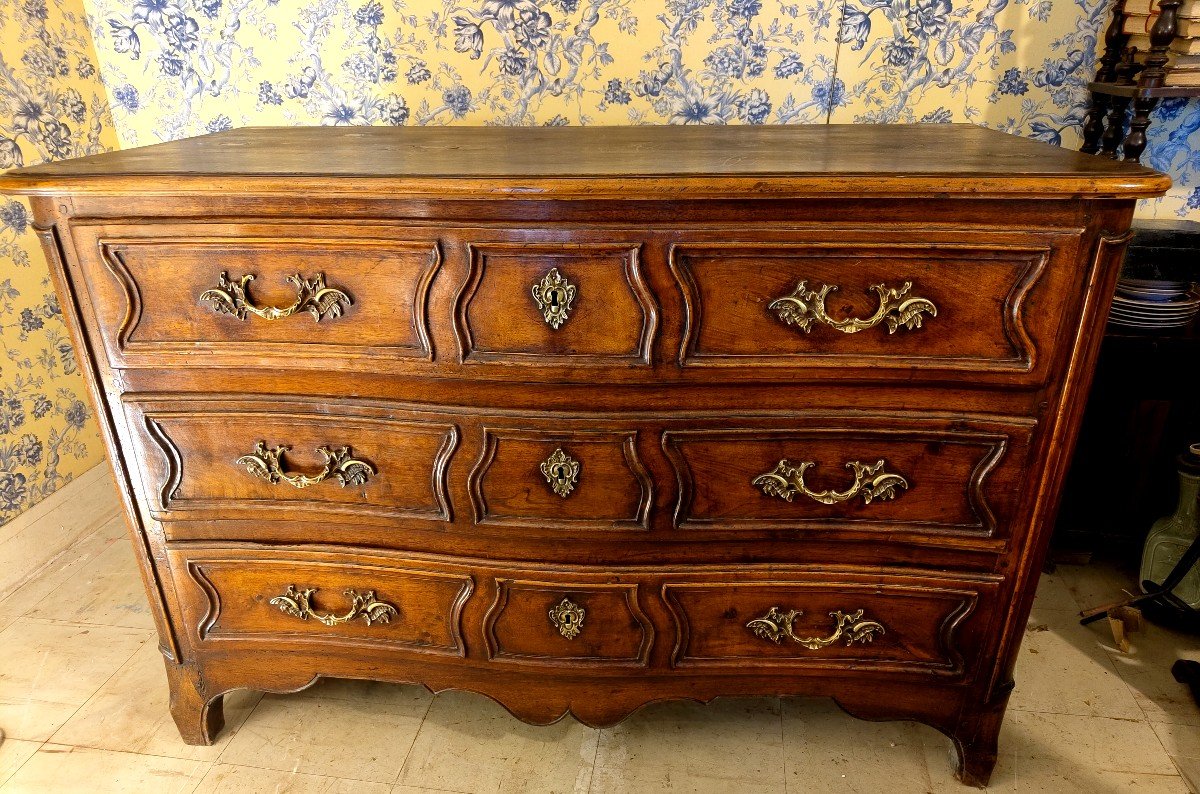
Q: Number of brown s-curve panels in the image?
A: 9